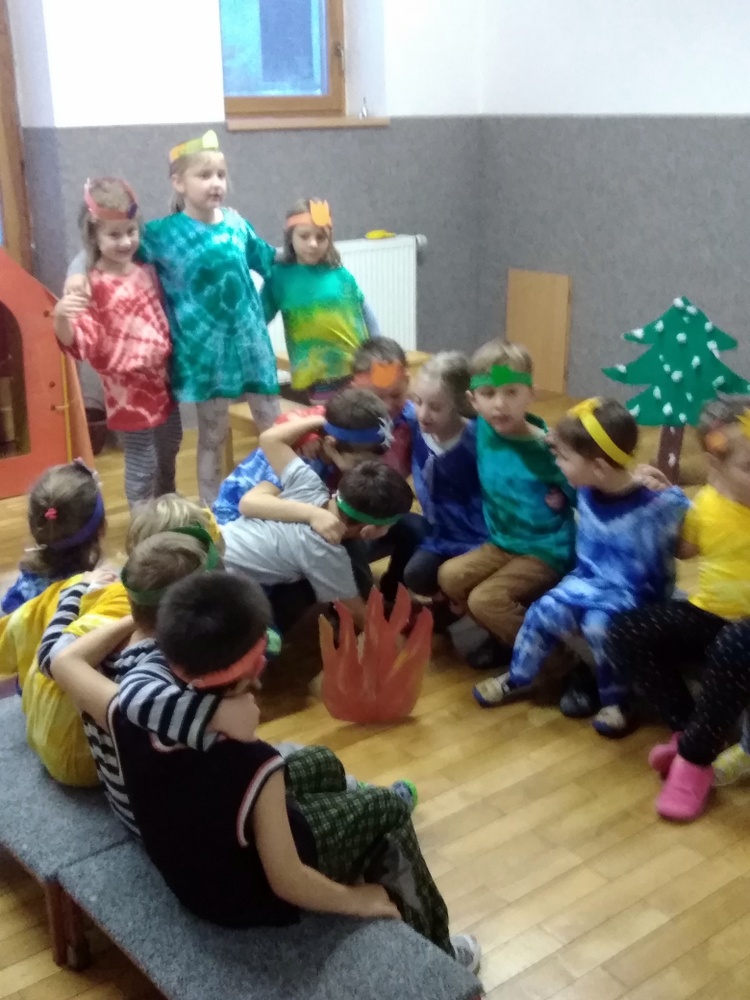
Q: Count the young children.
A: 14